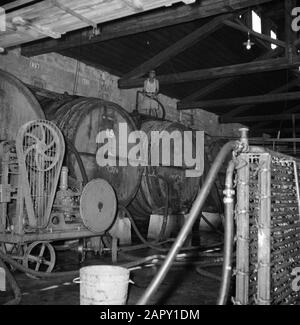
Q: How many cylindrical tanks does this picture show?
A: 4